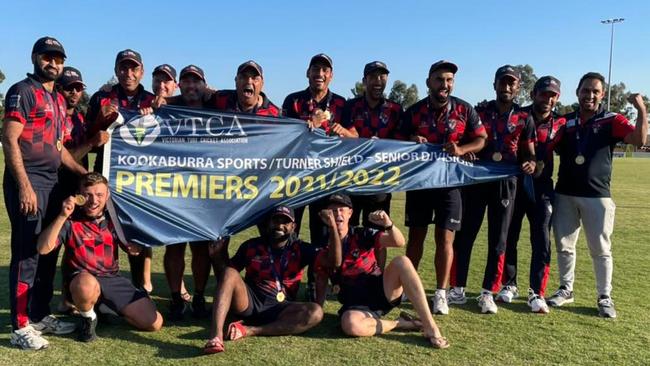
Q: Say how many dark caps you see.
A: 13